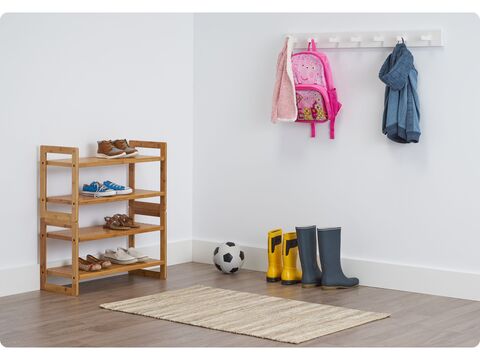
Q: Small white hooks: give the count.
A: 7